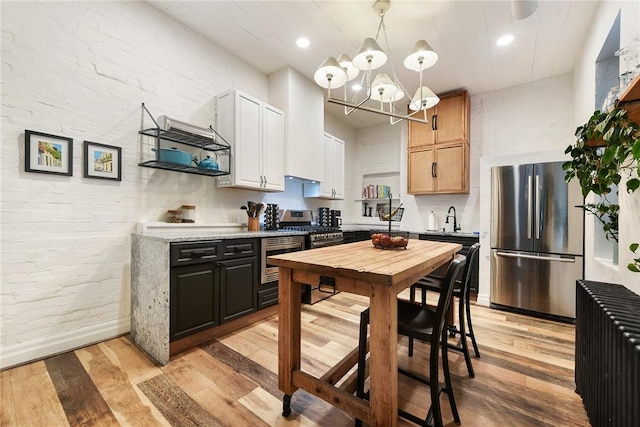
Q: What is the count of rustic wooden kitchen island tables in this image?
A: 1